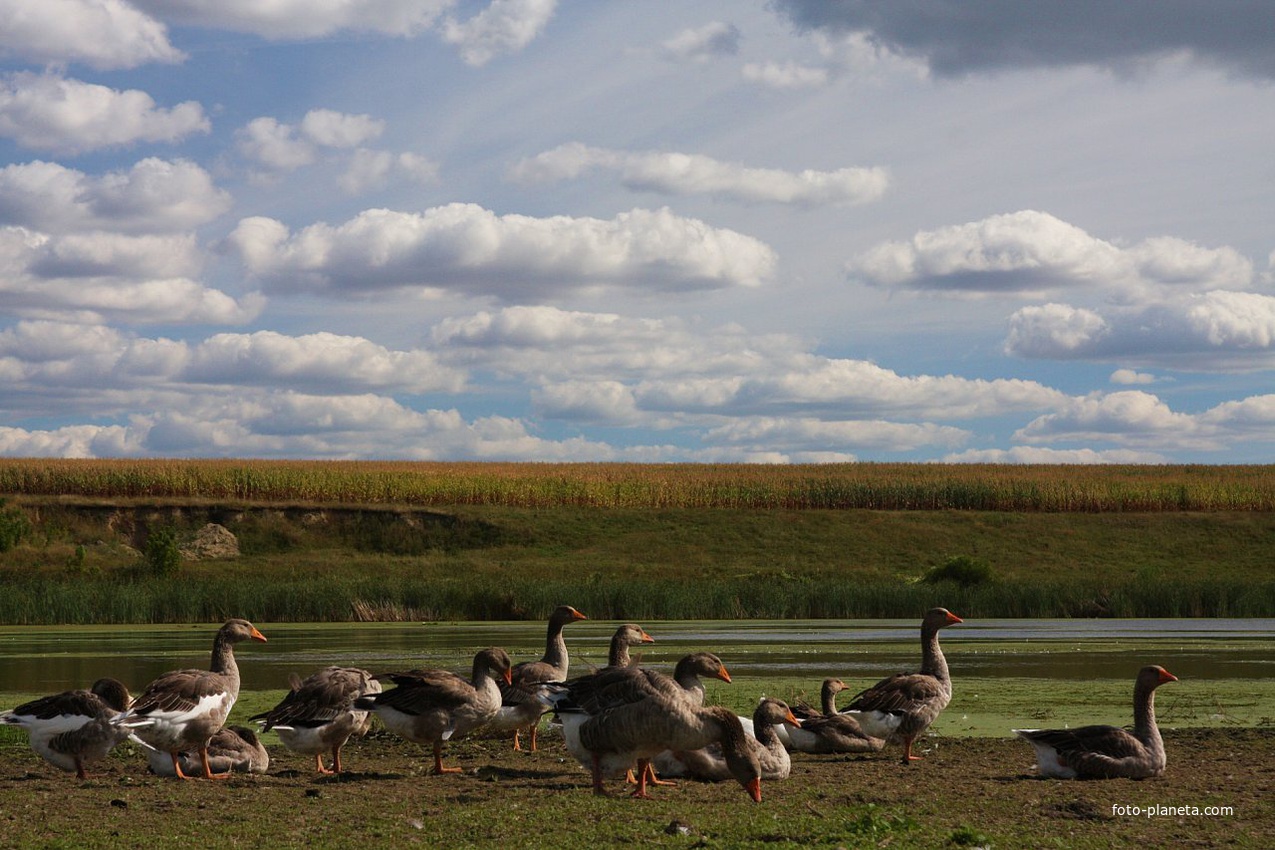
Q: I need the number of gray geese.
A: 13